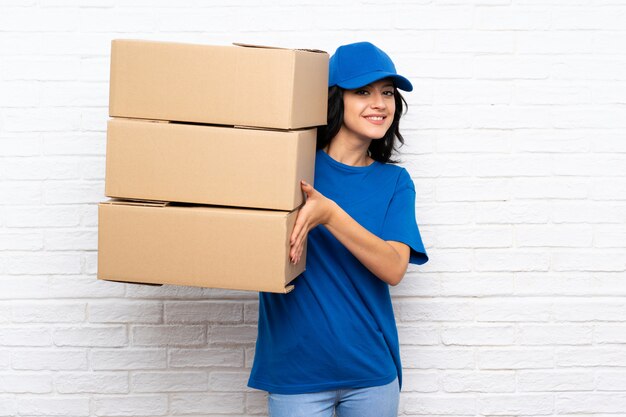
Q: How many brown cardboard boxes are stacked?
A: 3